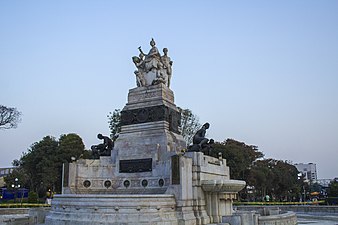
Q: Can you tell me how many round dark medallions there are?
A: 5